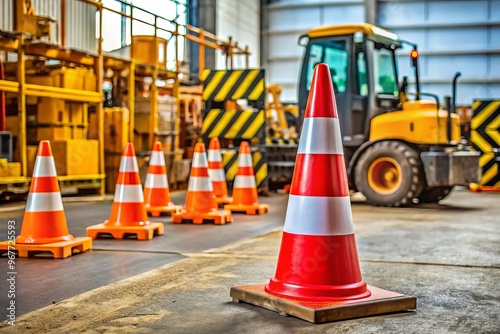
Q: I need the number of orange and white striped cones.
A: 6